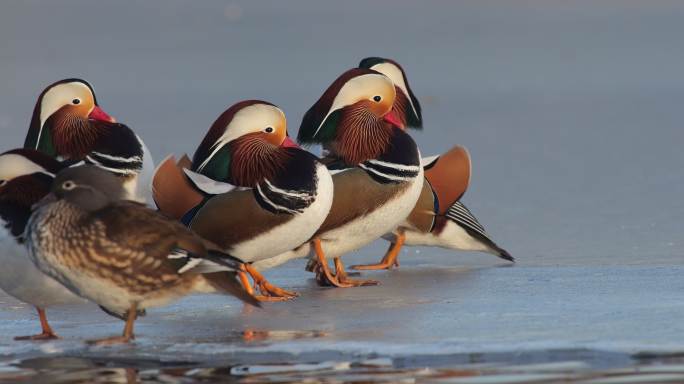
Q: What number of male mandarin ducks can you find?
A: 5